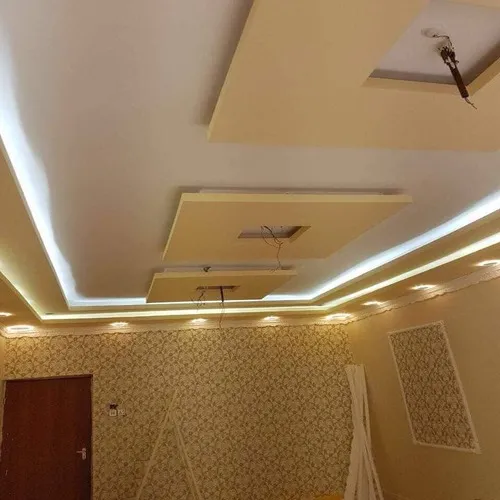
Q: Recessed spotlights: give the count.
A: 9